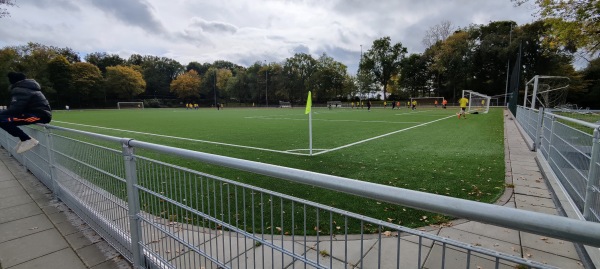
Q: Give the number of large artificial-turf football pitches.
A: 1